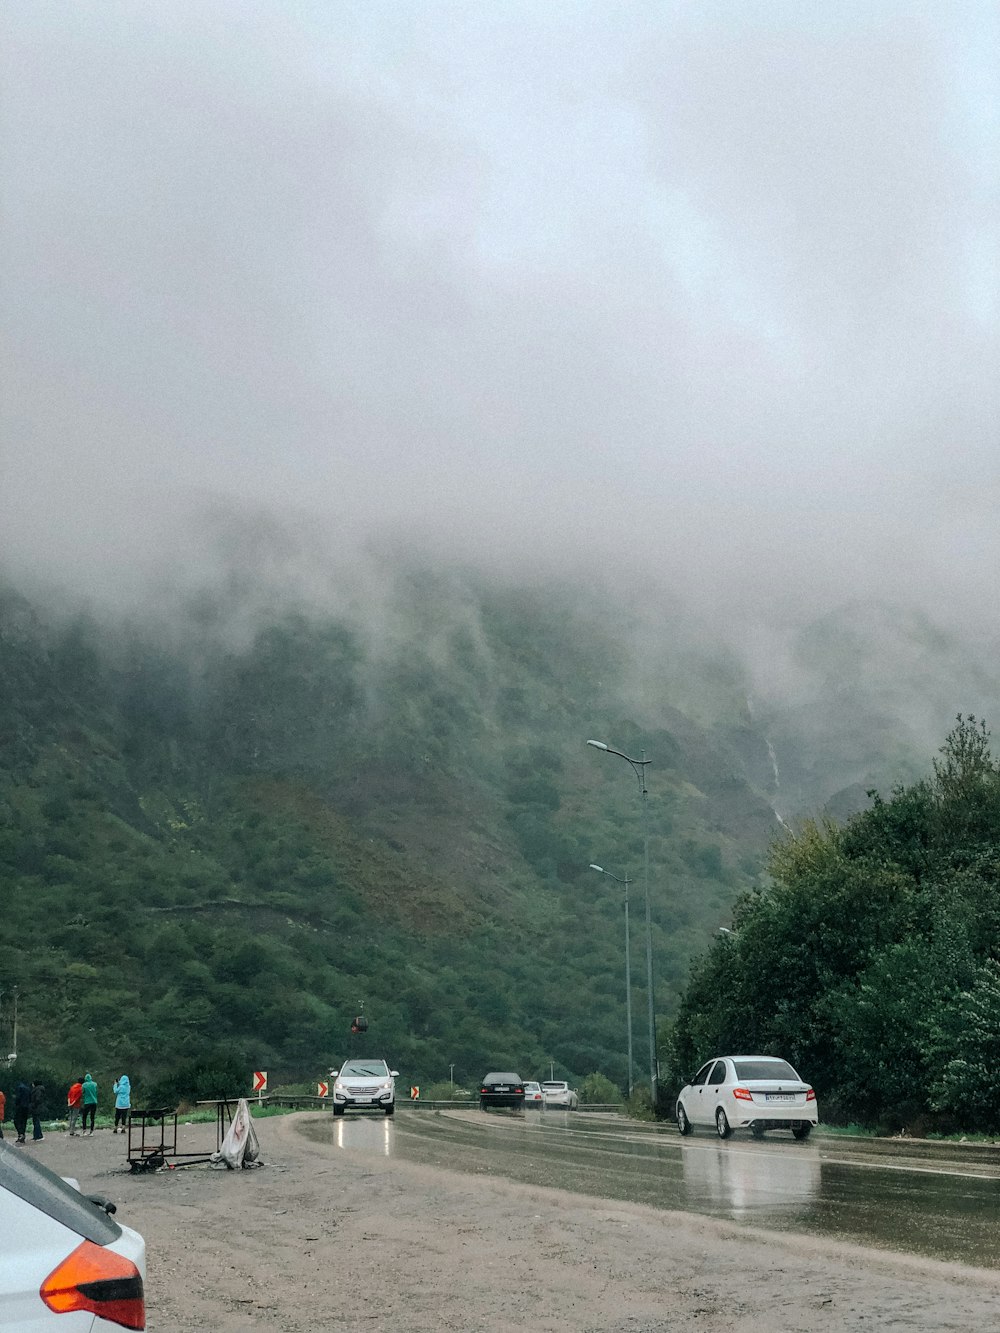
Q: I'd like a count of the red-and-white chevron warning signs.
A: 3